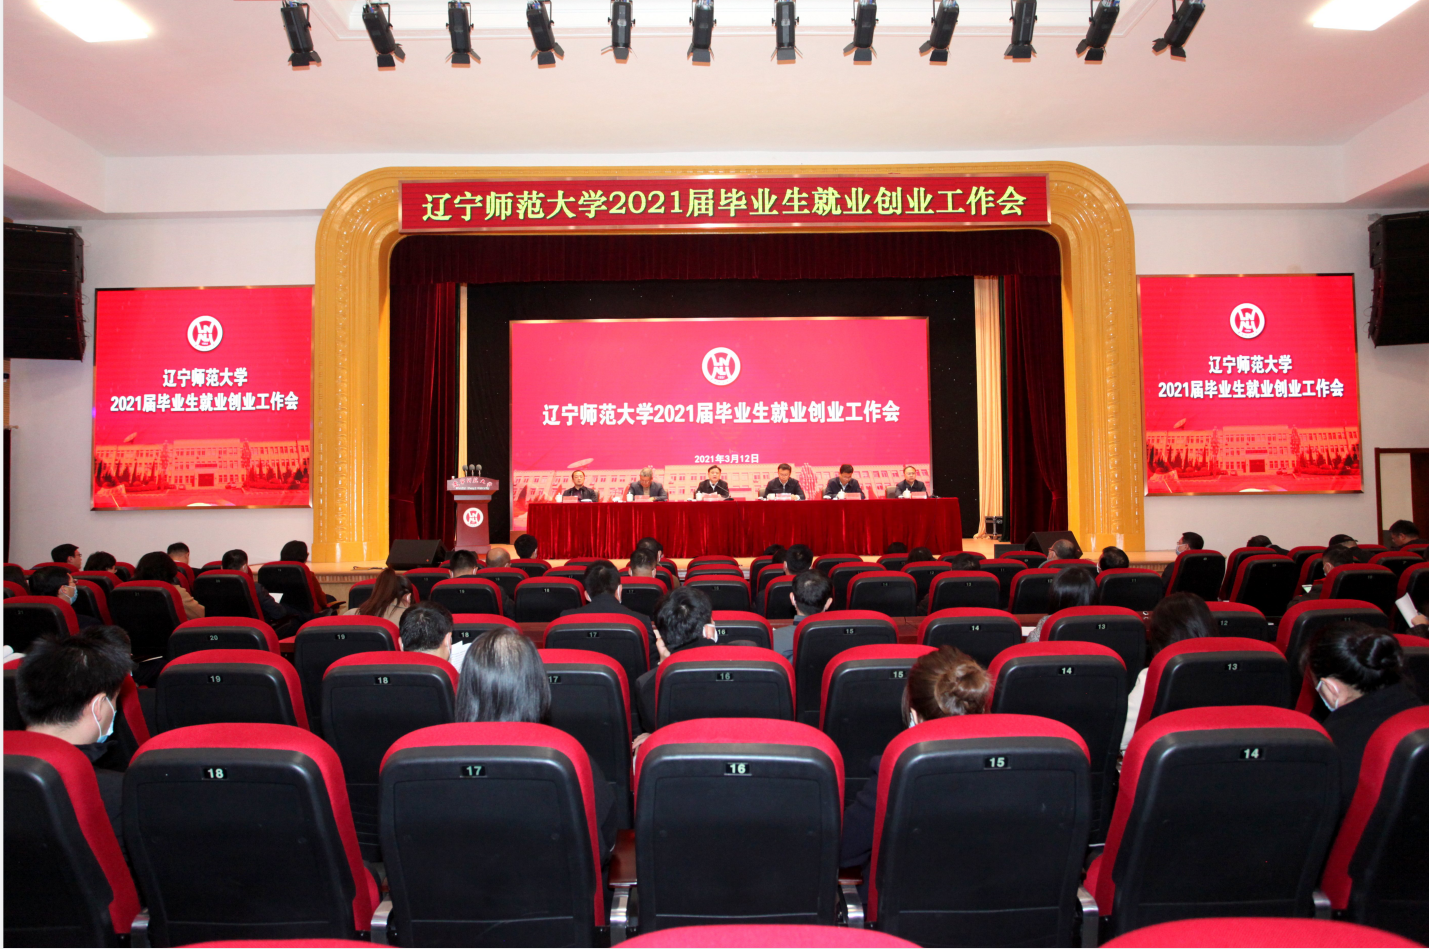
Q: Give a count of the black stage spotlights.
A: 12